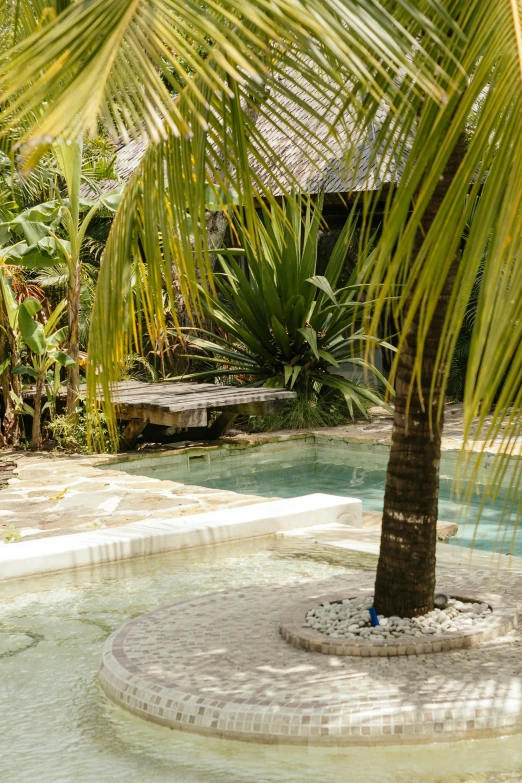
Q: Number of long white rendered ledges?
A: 1